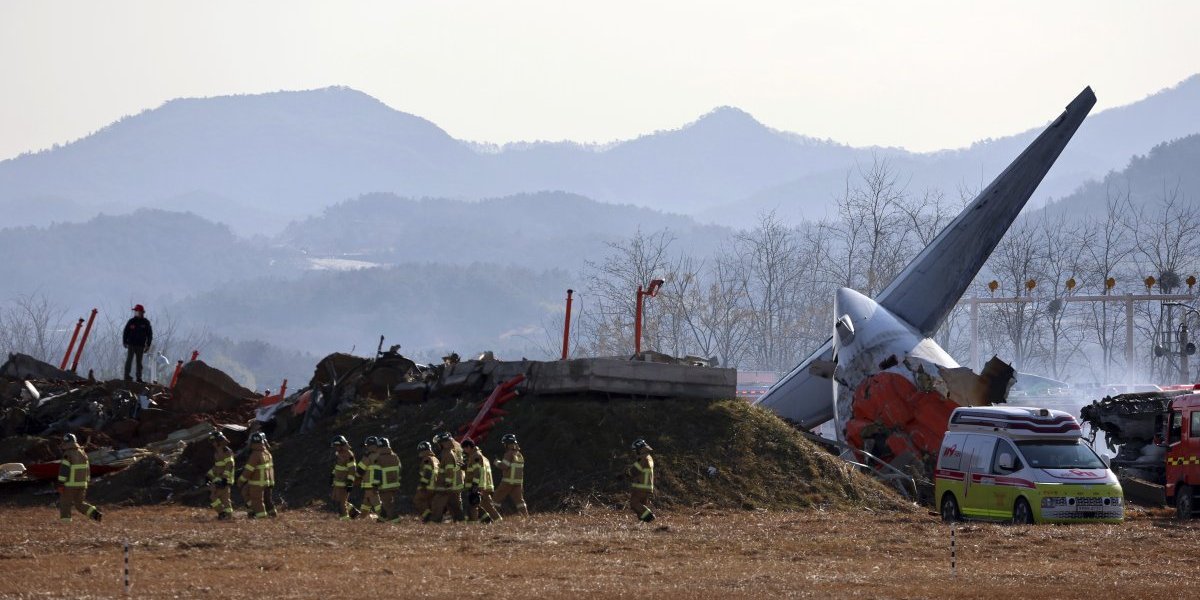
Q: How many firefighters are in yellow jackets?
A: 11